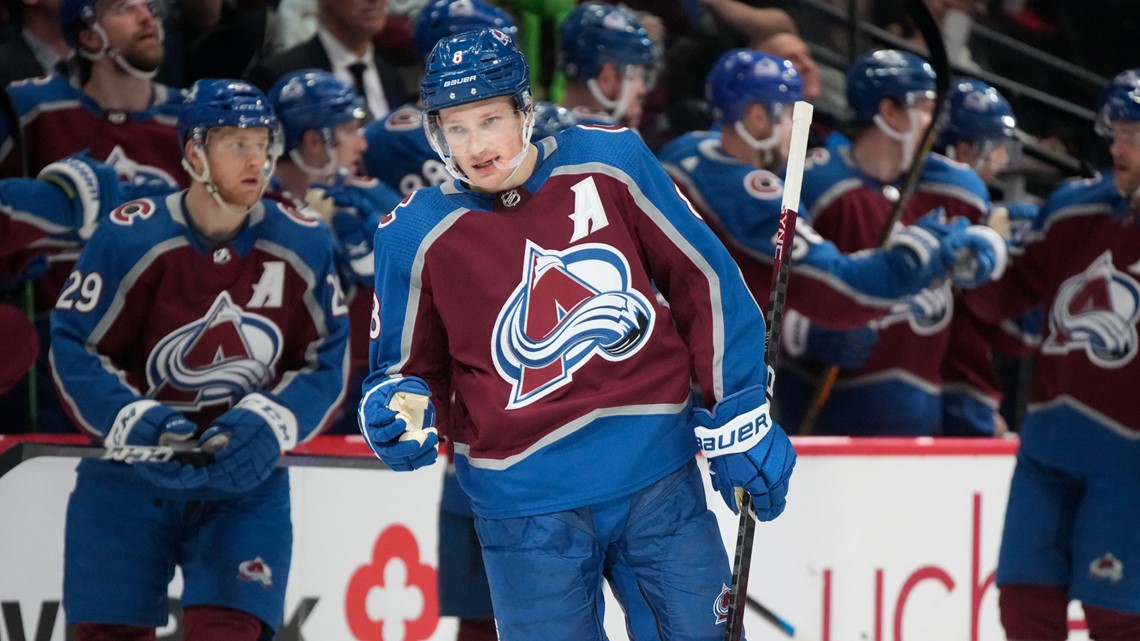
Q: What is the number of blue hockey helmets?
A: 11